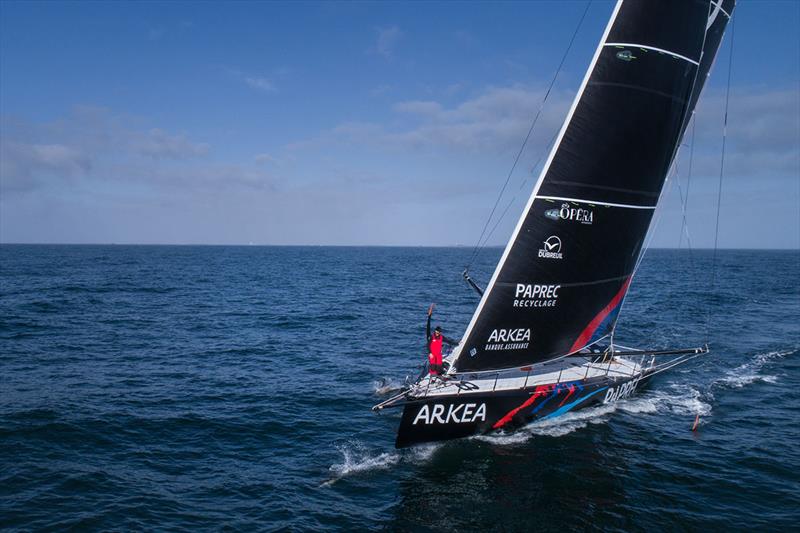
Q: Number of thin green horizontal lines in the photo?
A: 8